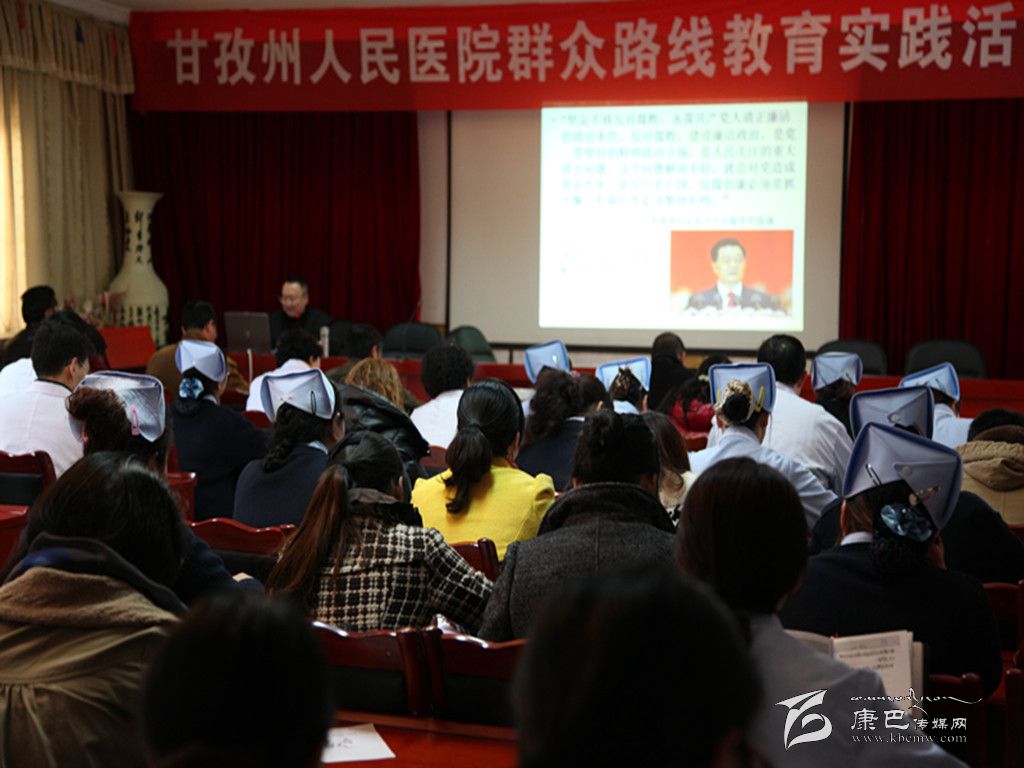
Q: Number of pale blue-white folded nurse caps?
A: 10